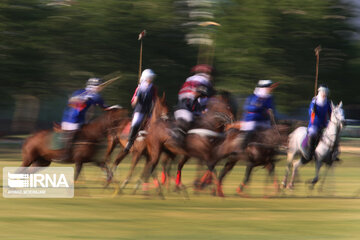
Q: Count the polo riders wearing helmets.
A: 5